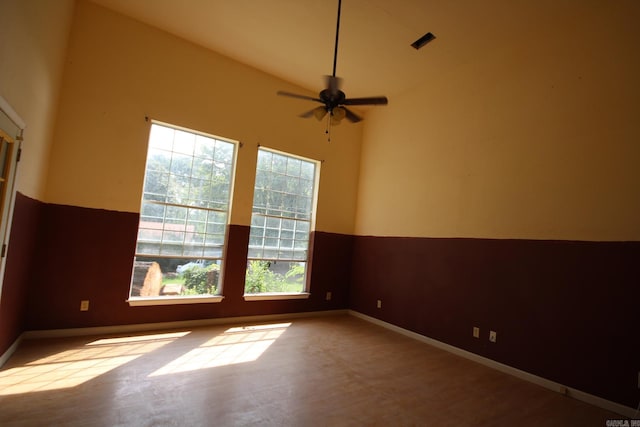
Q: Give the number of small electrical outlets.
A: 5